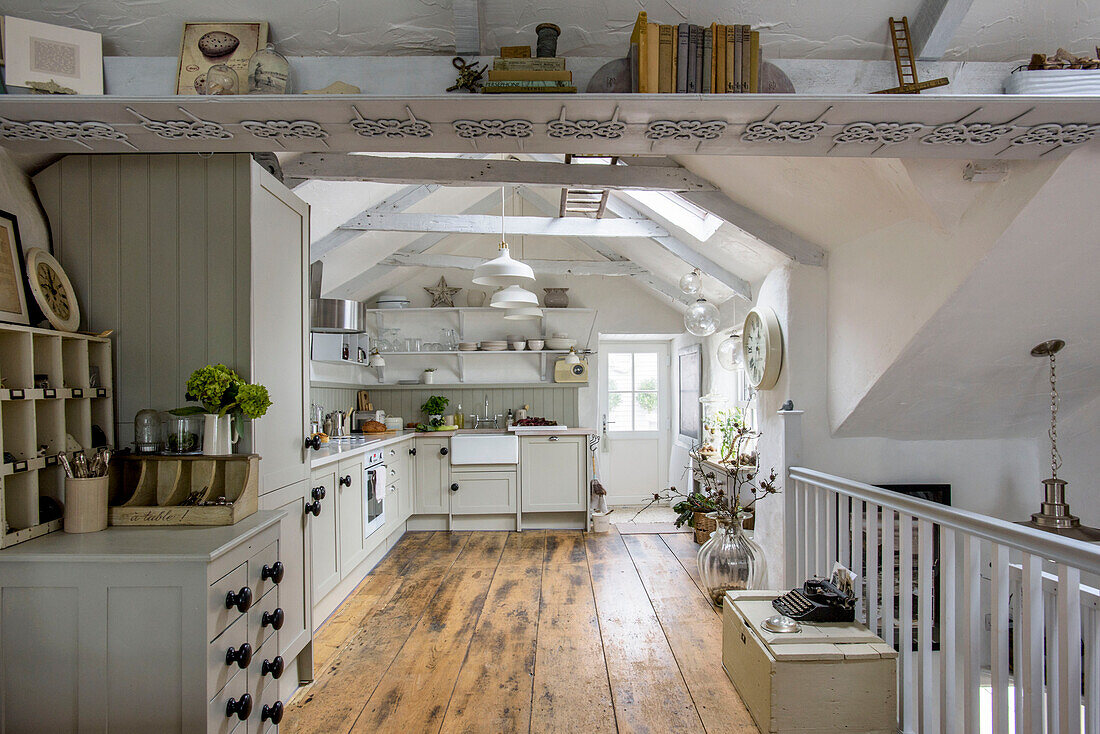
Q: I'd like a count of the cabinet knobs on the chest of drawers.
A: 7